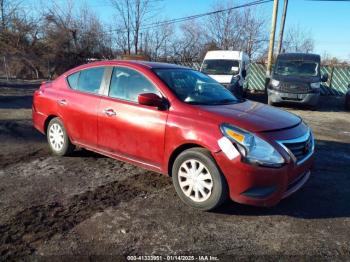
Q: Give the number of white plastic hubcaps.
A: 2